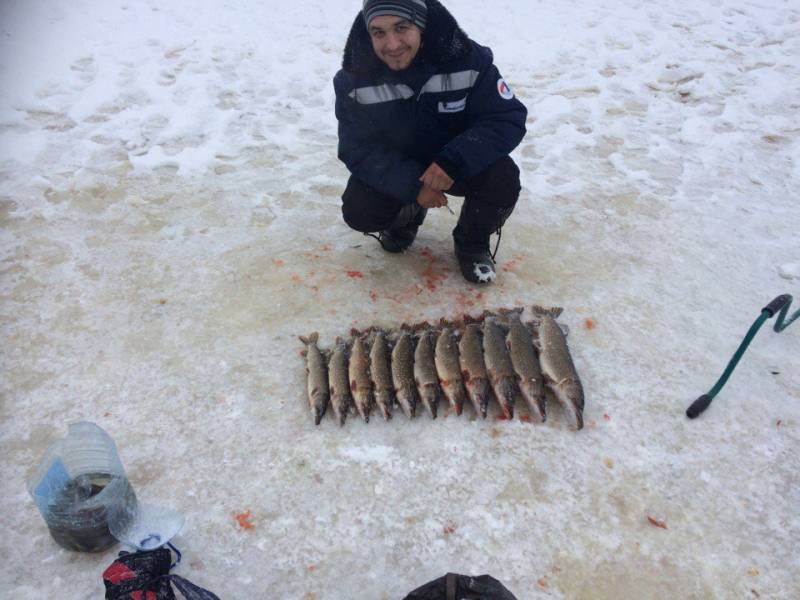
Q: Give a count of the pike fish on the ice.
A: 11